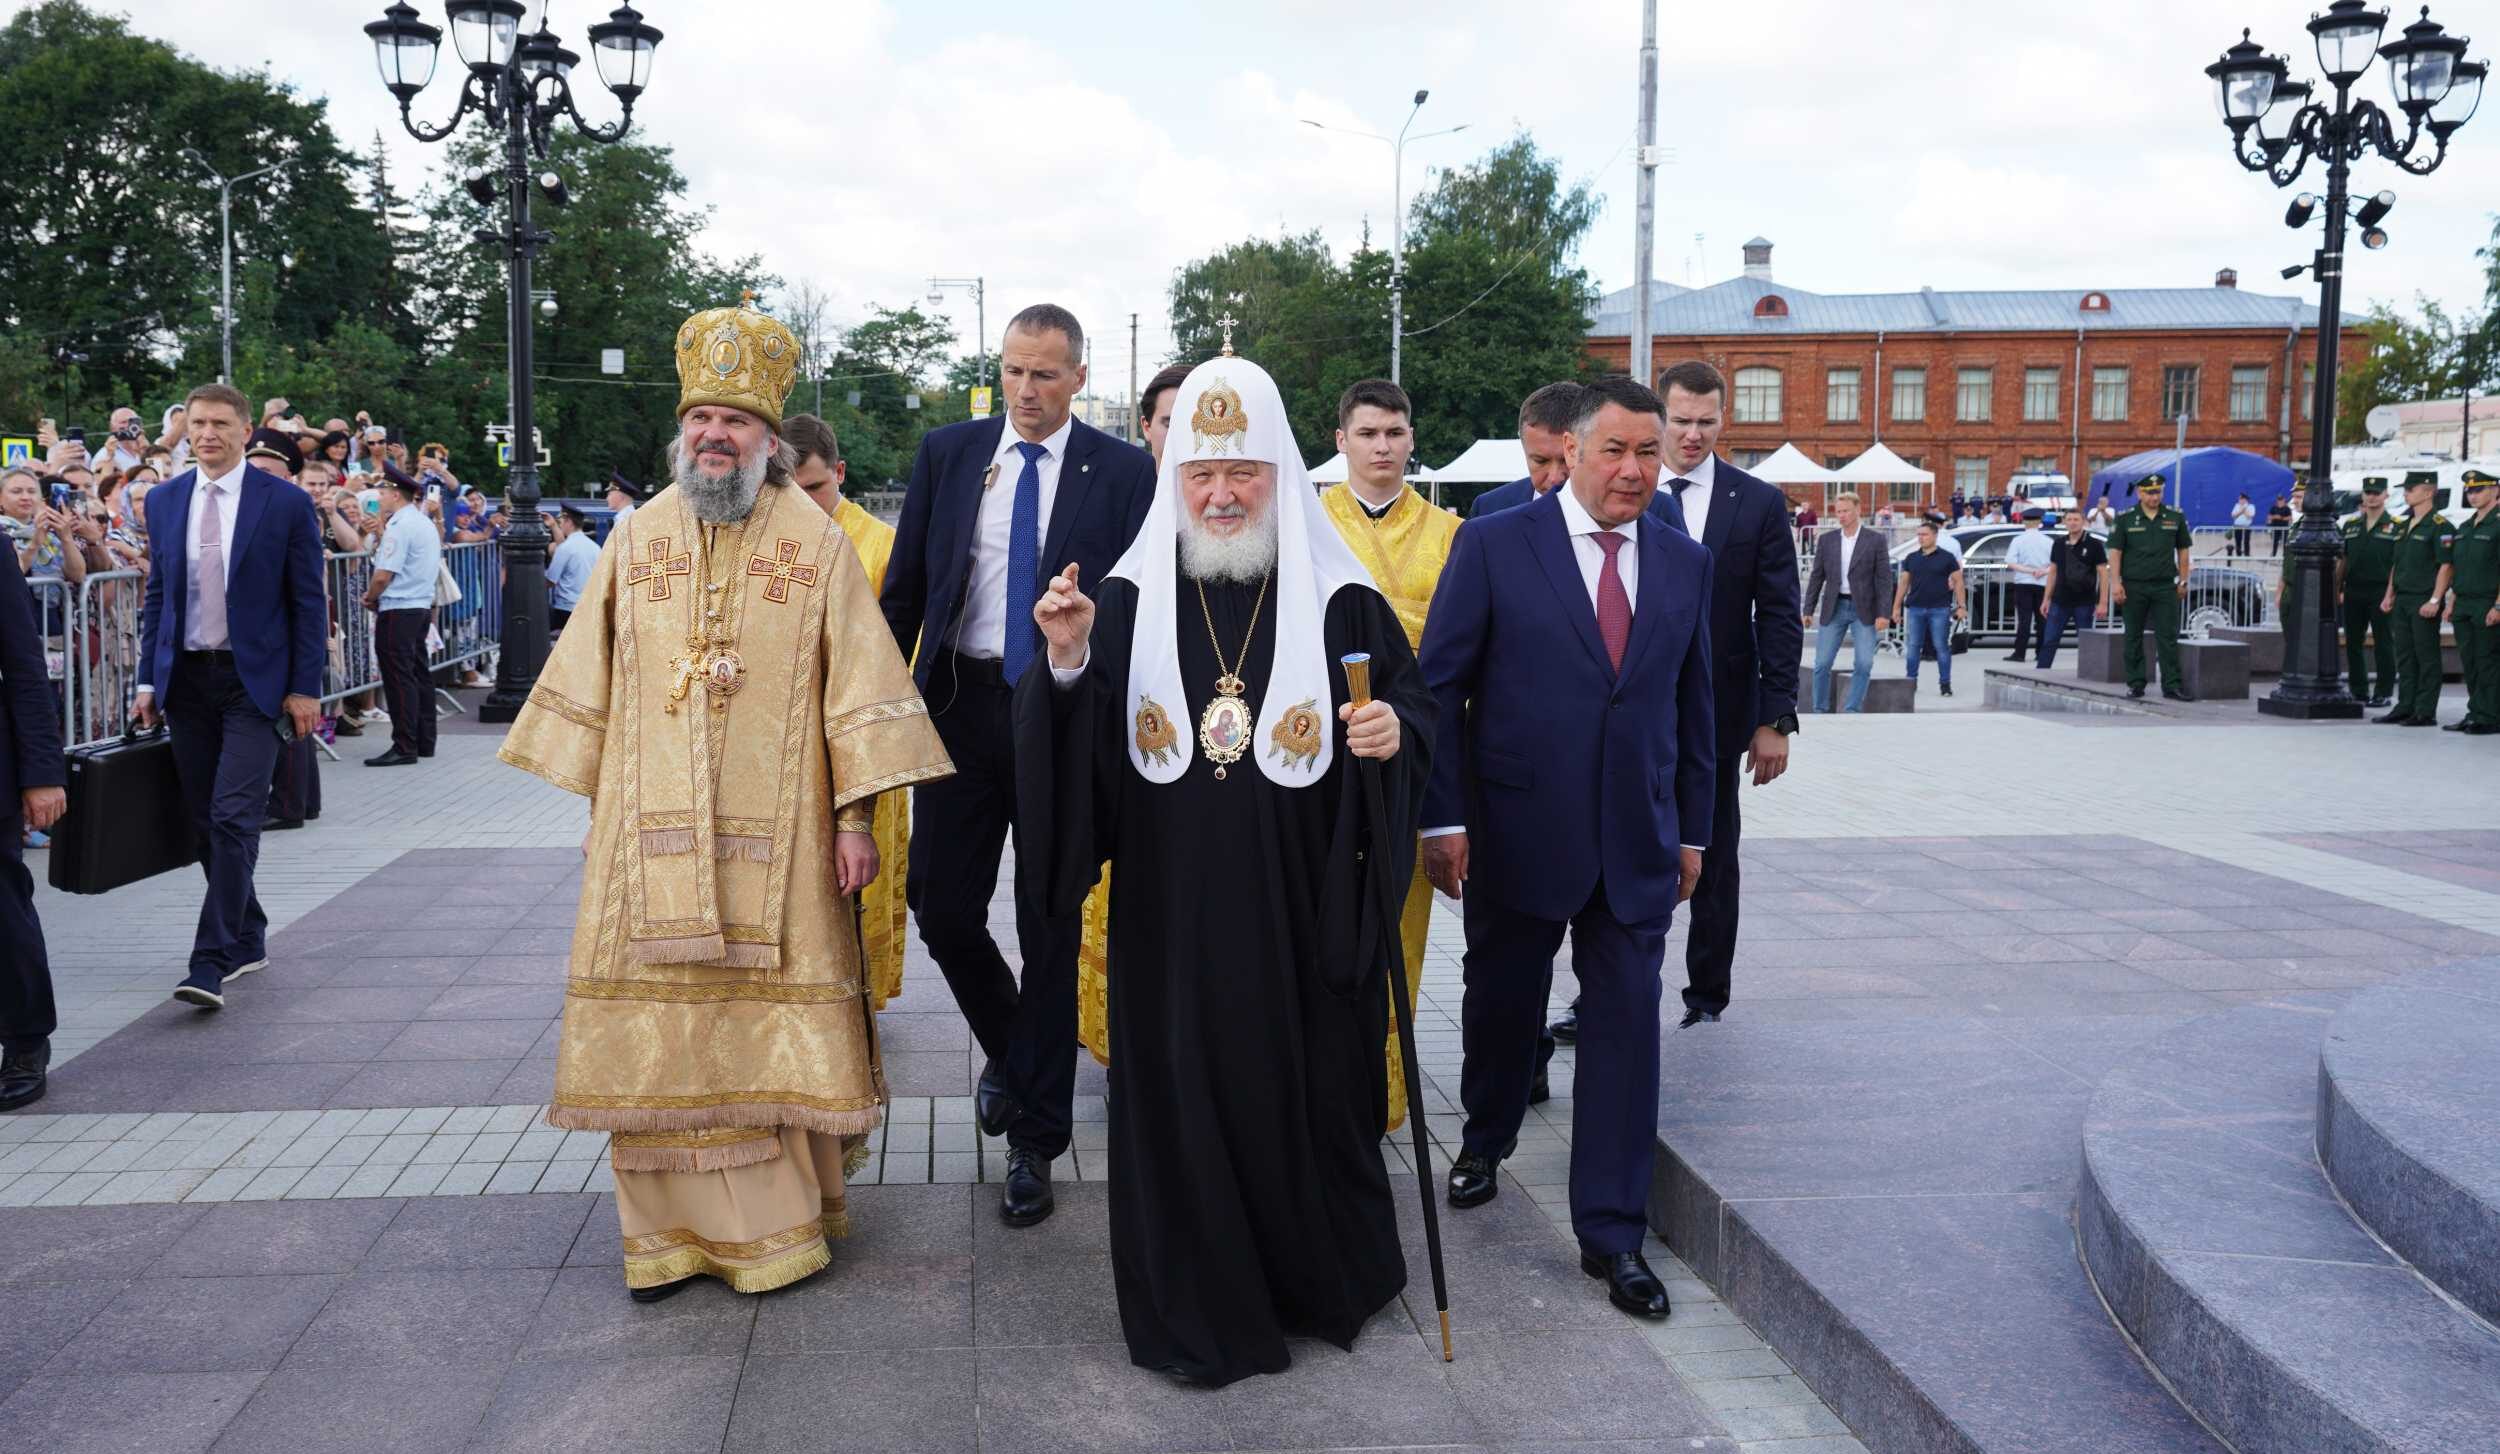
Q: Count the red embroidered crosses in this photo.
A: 2